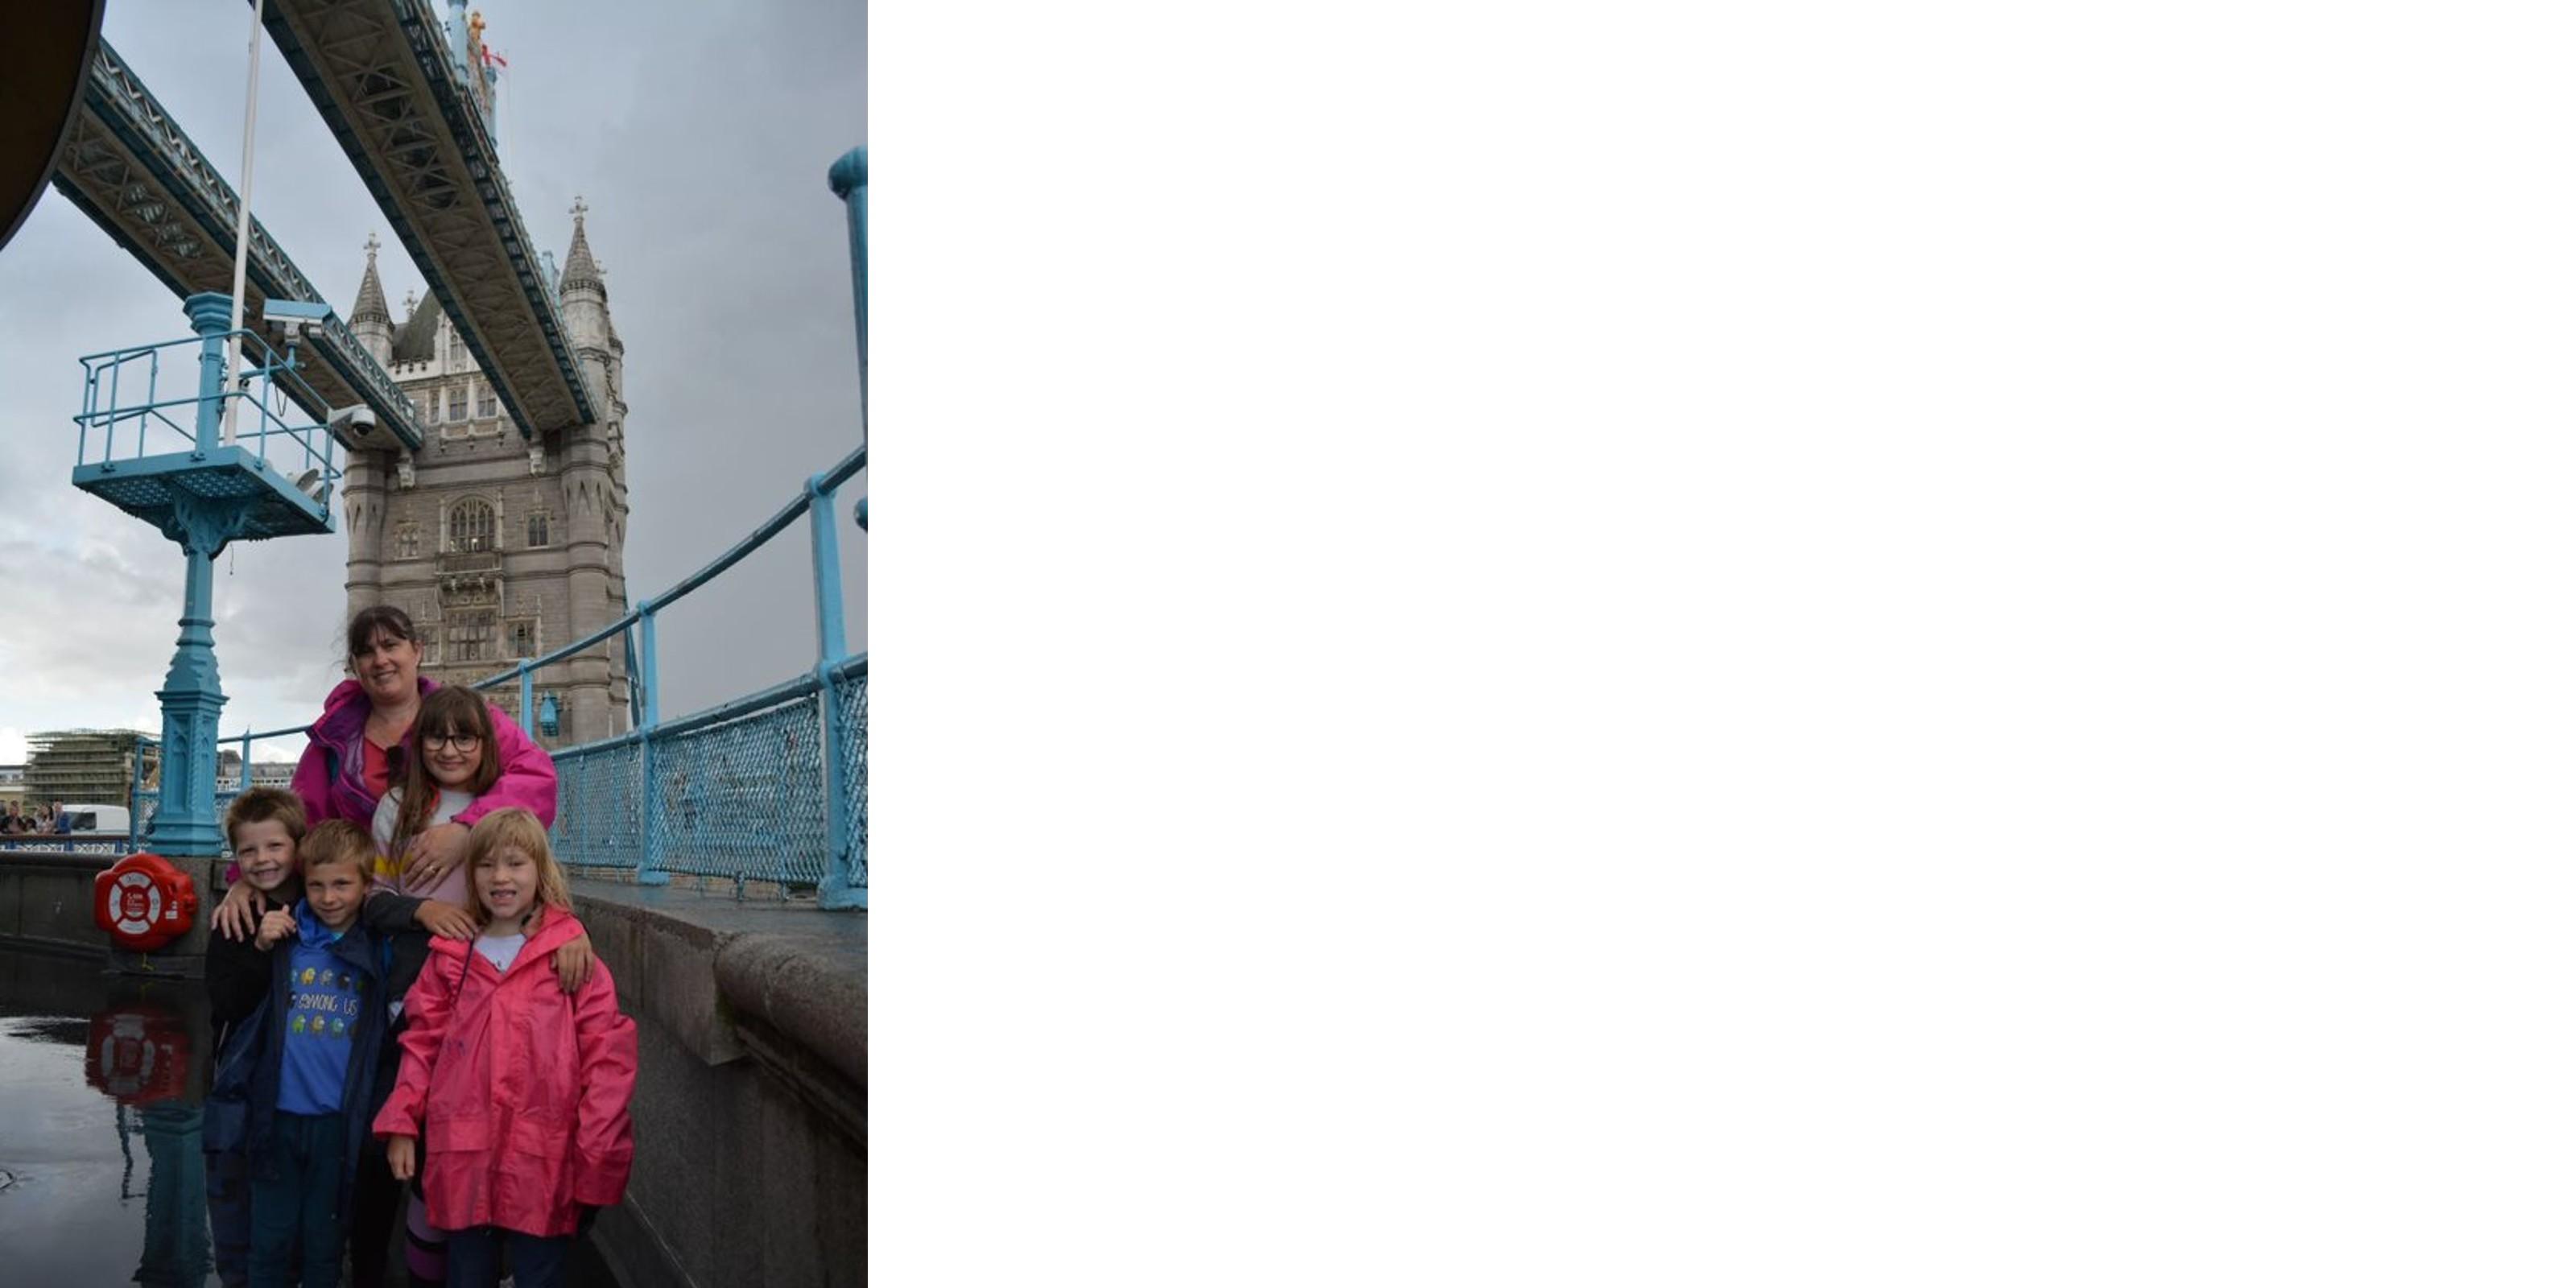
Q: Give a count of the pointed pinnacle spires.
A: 2